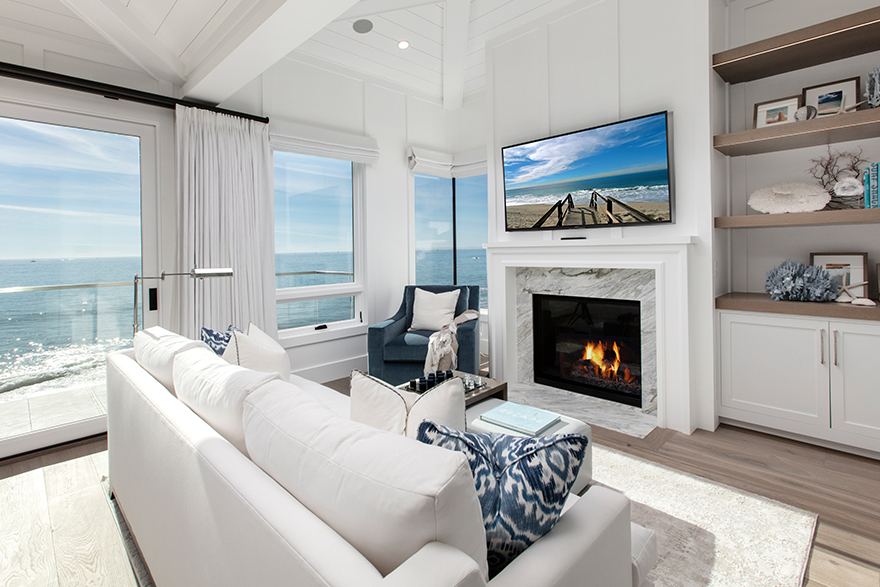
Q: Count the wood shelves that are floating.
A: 3